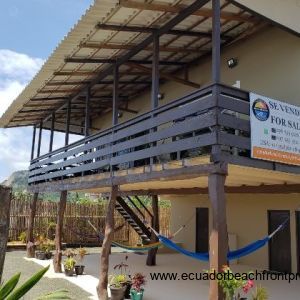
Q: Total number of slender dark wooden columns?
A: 8